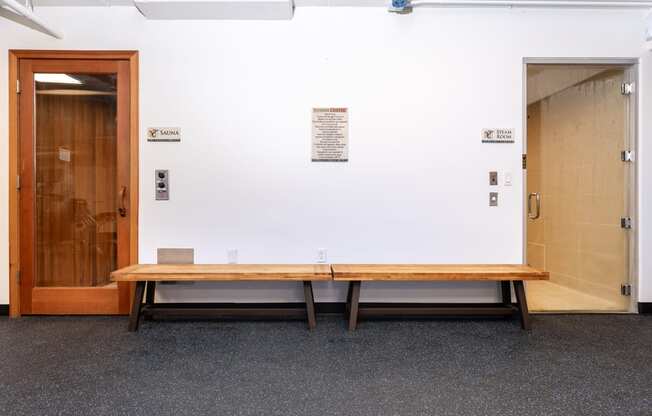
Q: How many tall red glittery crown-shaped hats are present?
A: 0